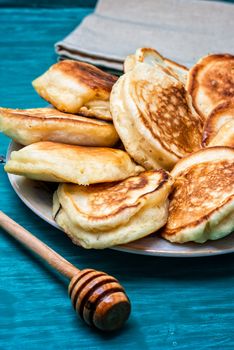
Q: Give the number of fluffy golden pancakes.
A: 9